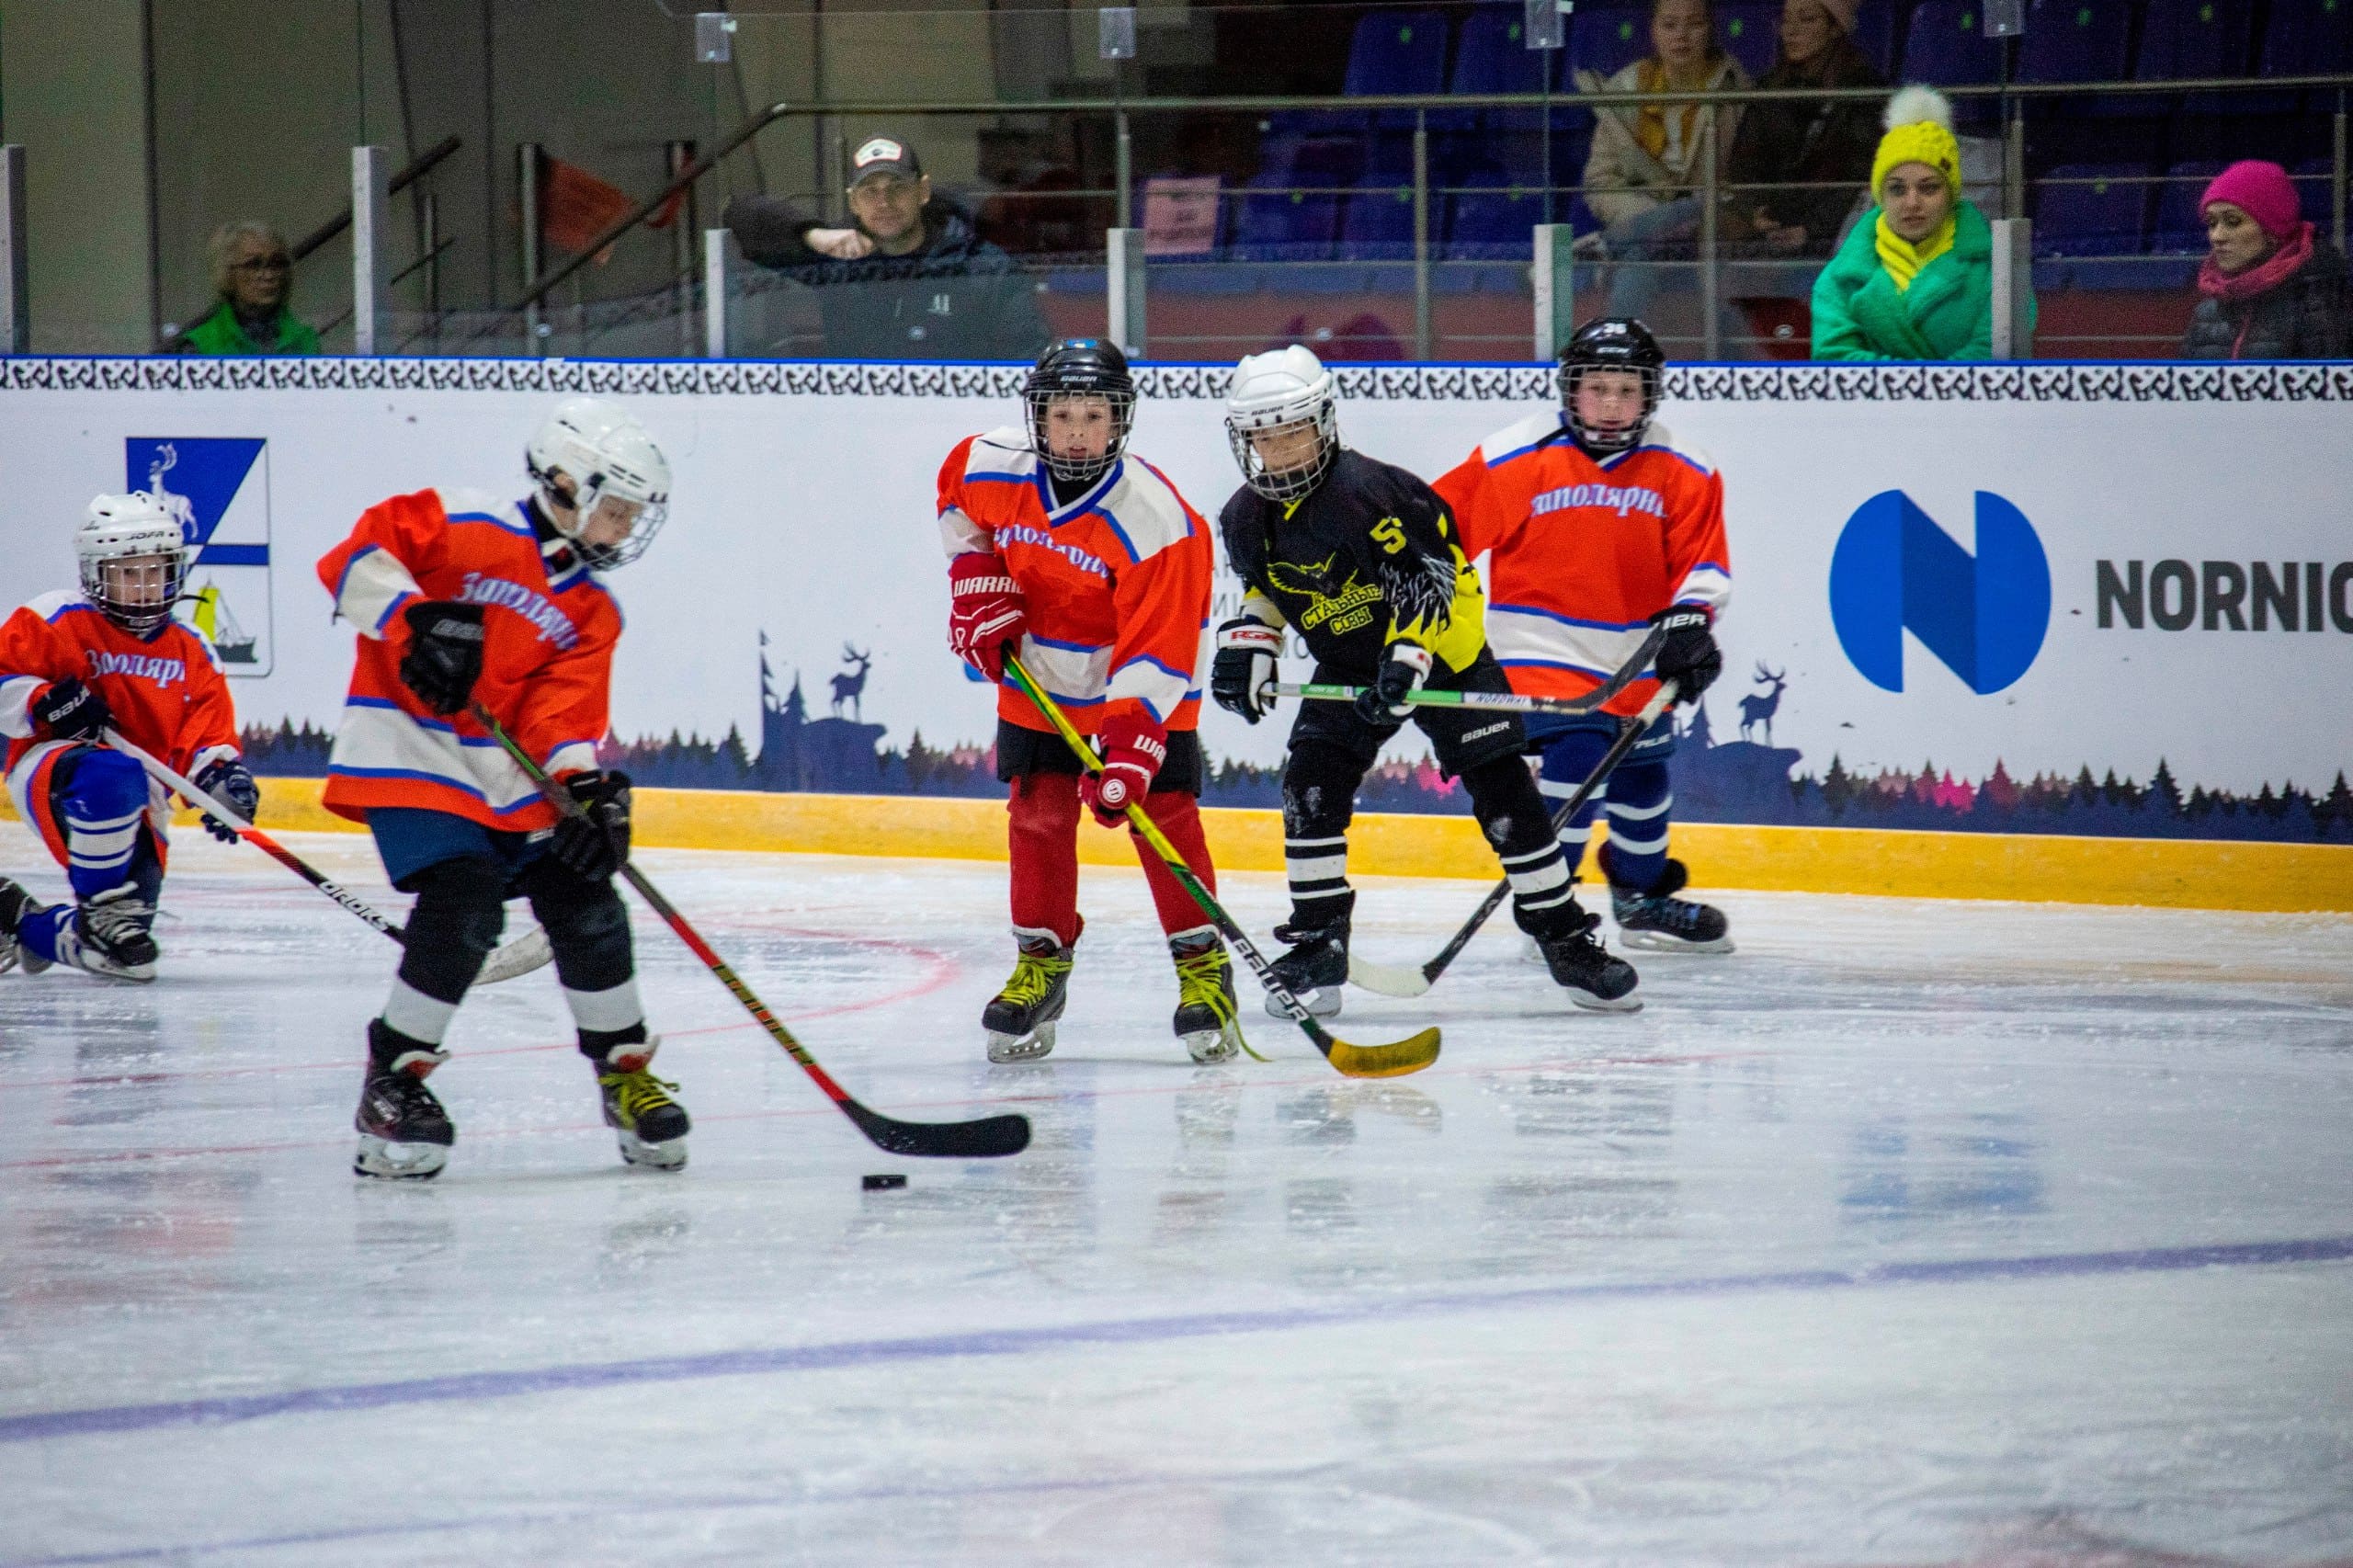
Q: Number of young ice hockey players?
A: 5